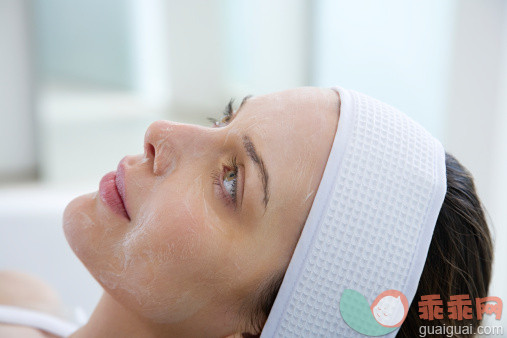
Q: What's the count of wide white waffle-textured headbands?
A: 1